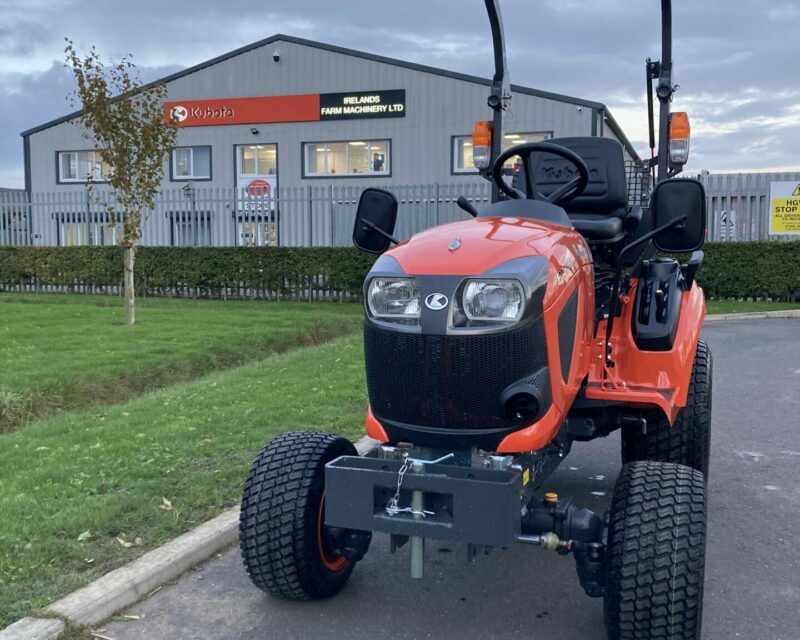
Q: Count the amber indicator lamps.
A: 2